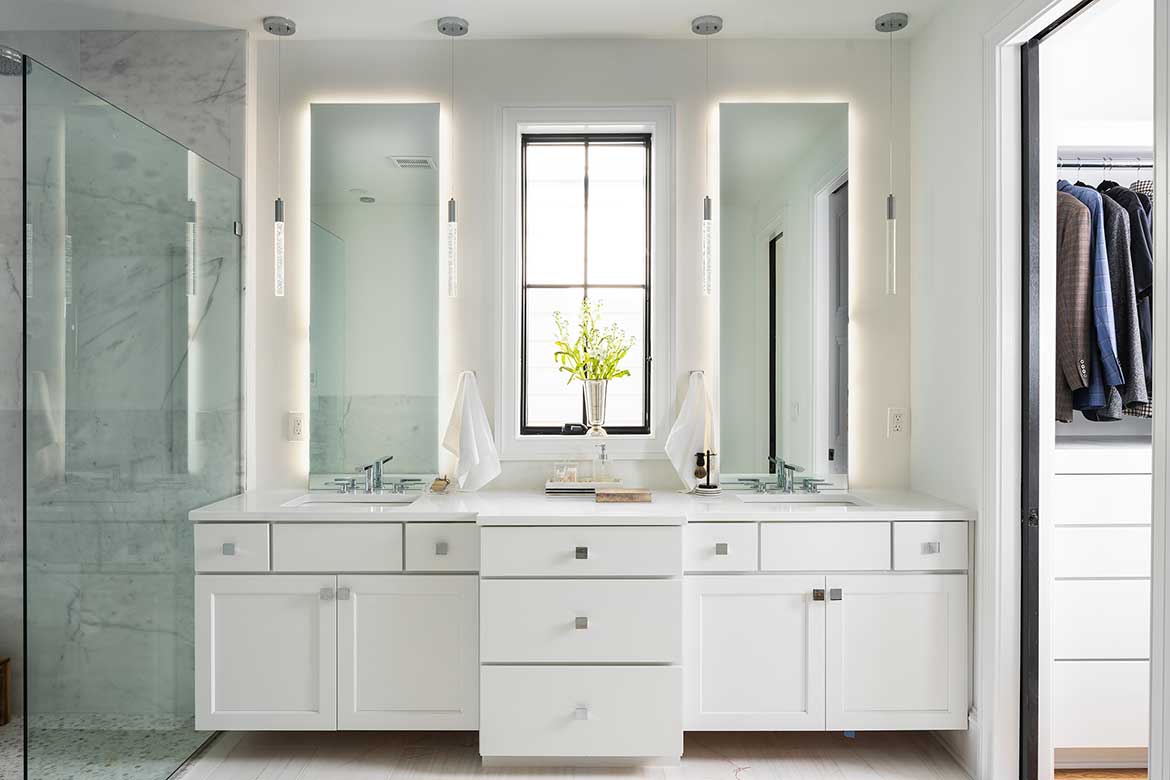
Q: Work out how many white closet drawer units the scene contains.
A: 5